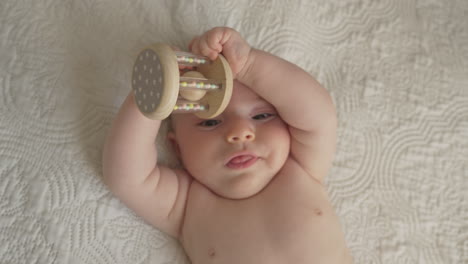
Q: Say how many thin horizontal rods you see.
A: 3